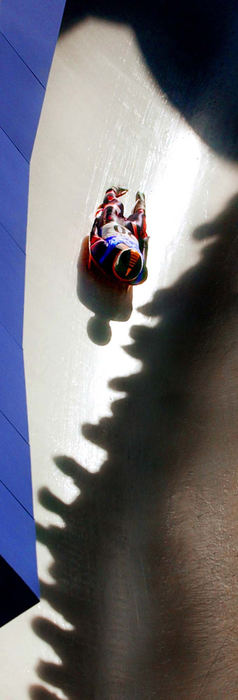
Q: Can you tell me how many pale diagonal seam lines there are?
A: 6